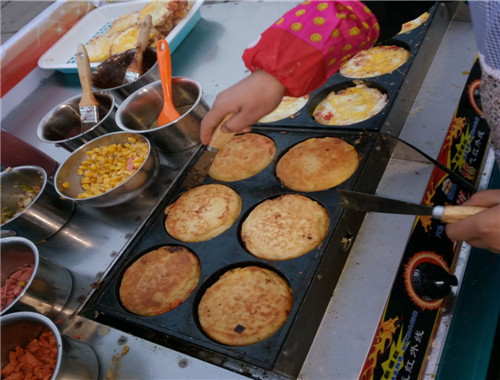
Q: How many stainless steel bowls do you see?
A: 7